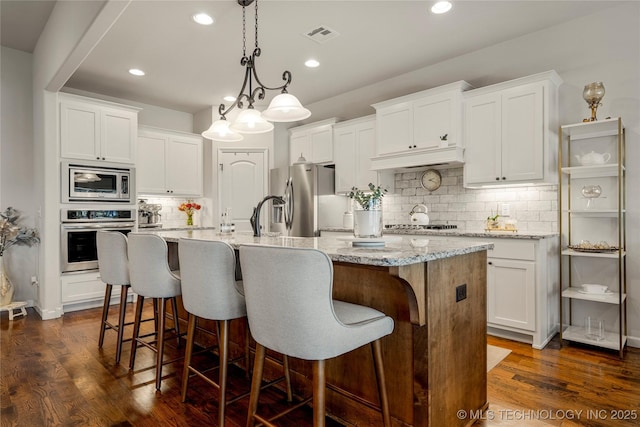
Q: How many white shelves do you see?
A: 6